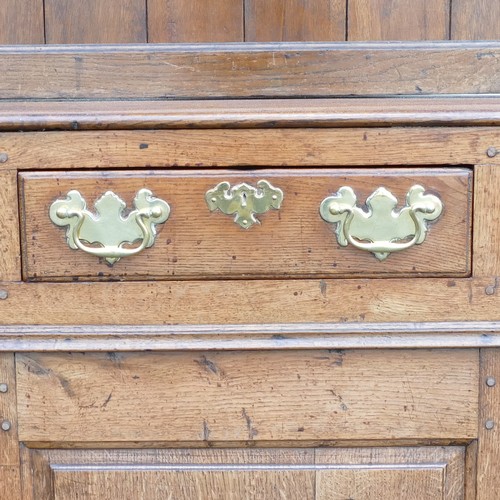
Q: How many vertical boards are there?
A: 6